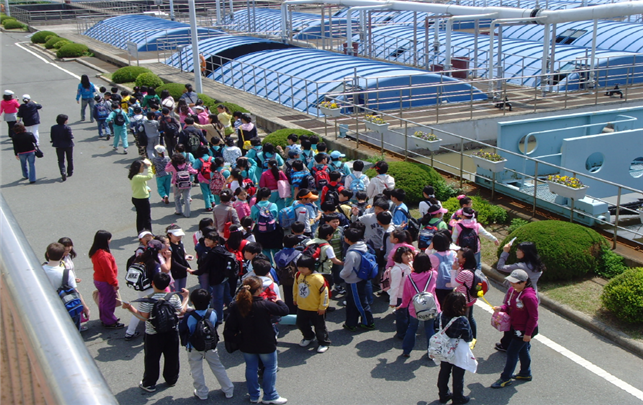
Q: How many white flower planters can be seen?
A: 5